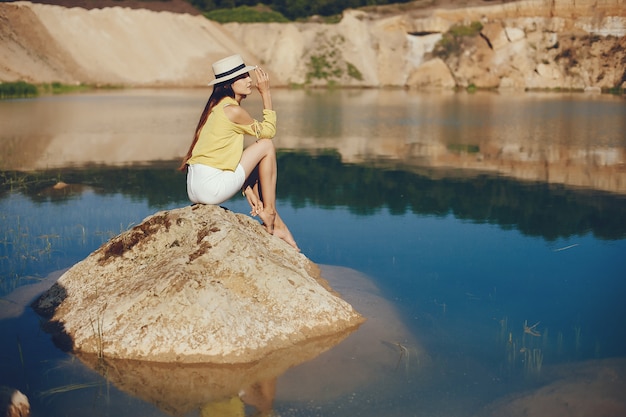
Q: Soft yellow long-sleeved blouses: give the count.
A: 1